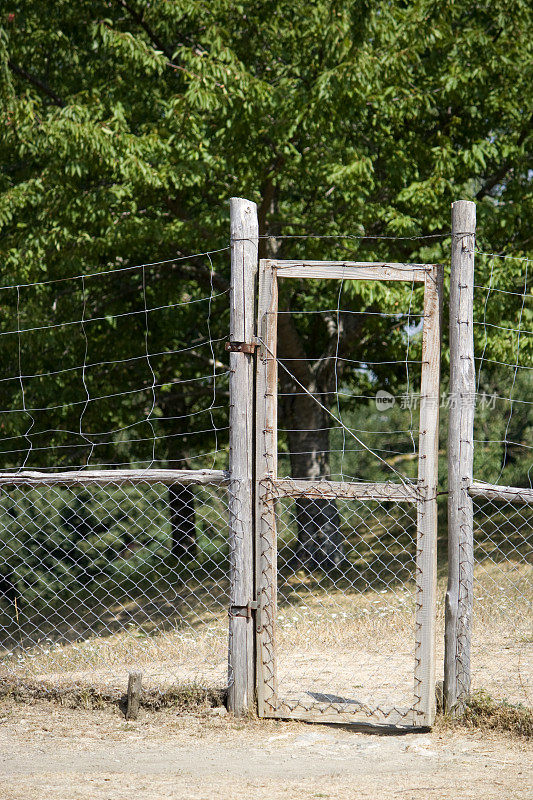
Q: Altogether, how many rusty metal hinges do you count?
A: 2